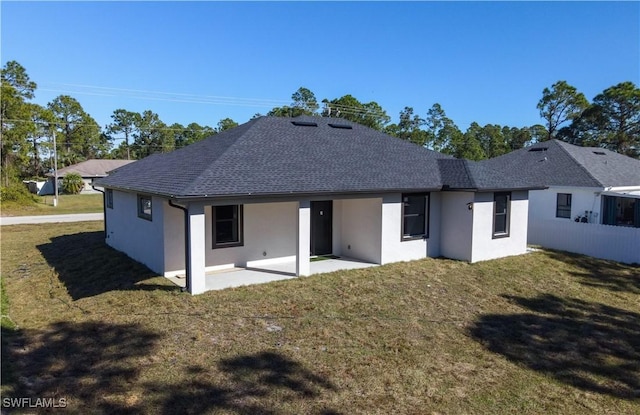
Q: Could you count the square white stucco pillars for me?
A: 2